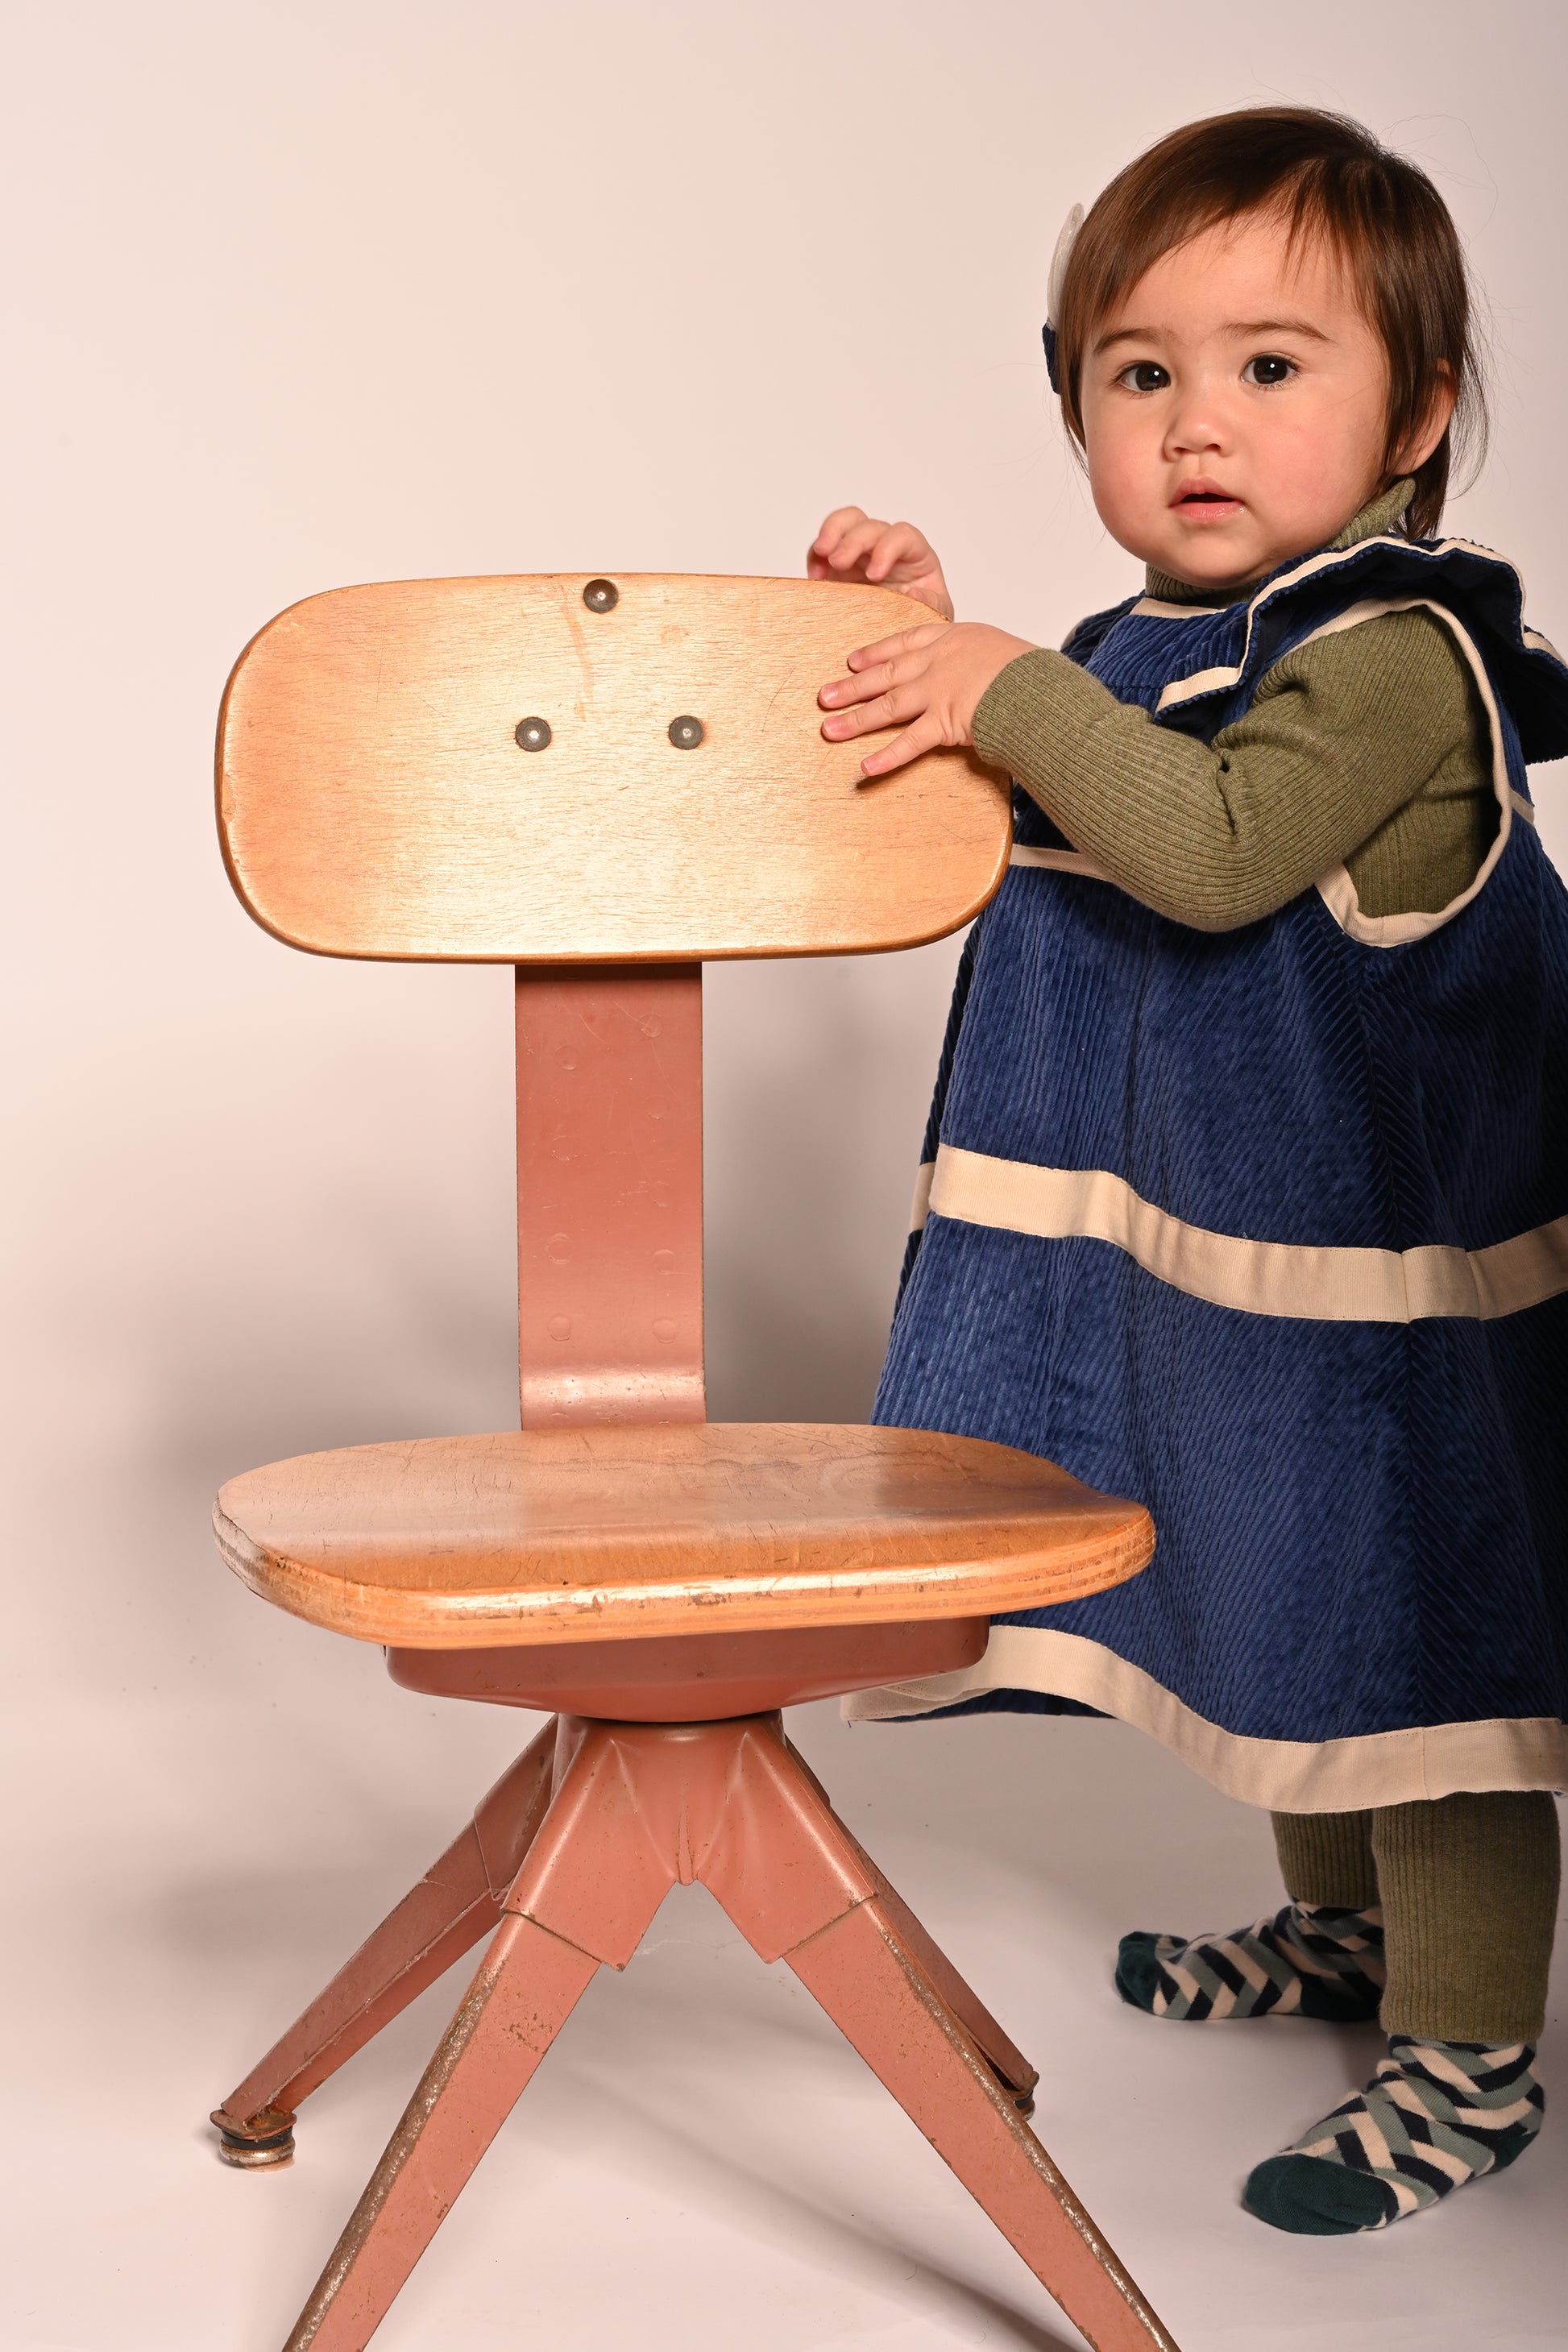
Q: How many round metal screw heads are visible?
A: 3